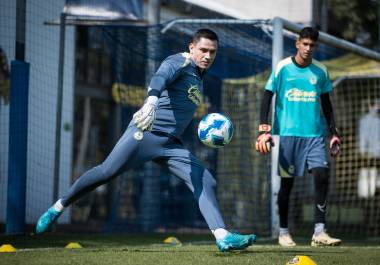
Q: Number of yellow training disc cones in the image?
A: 4